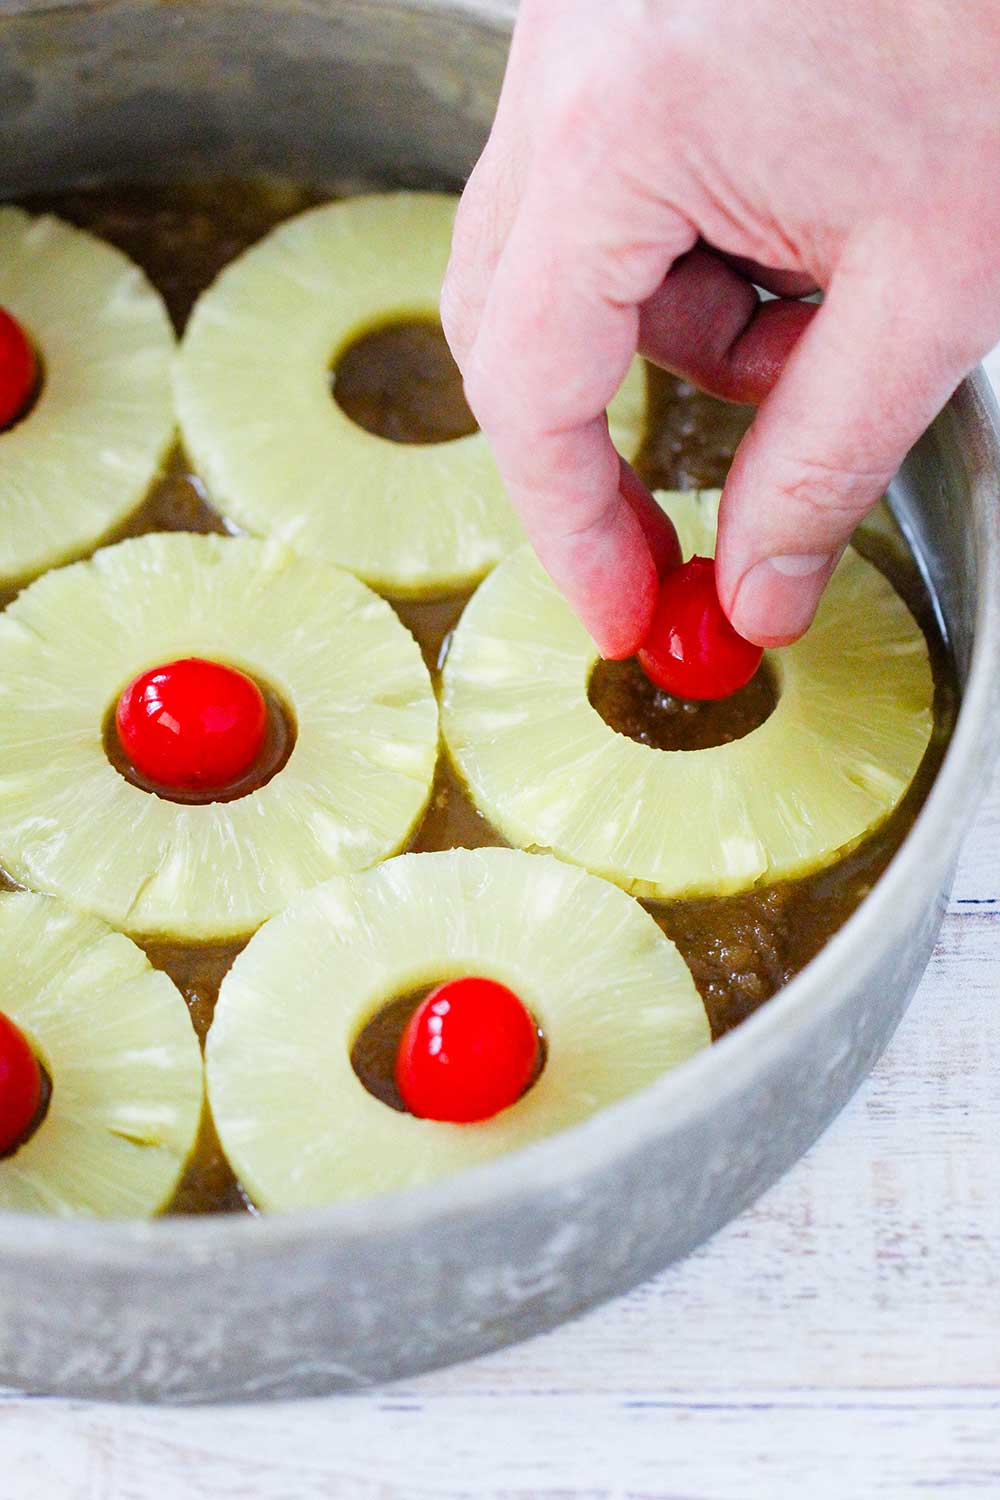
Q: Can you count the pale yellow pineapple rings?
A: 6